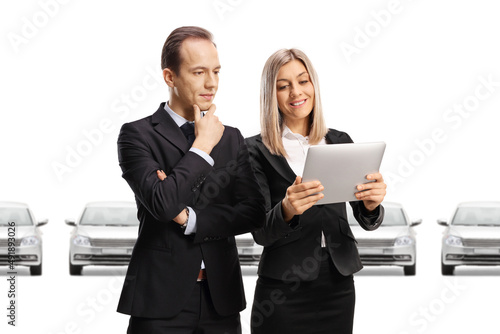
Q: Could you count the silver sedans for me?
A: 5